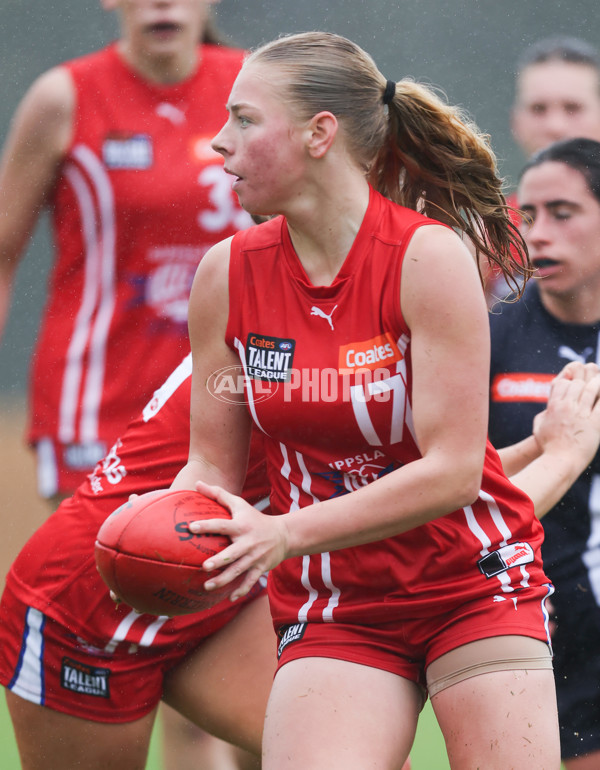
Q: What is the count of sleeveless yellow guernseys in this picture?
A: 0